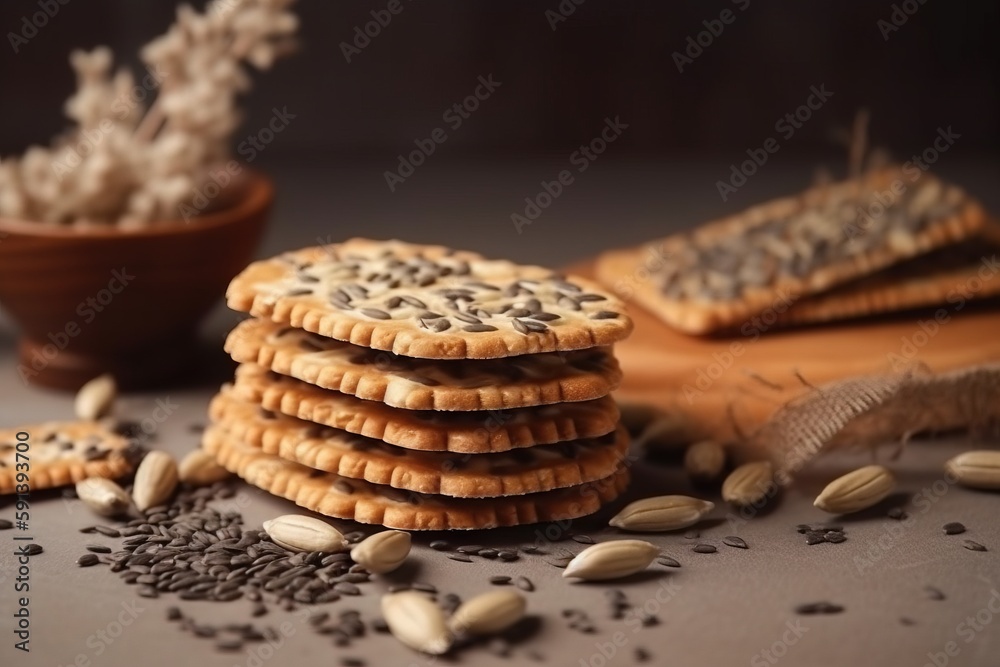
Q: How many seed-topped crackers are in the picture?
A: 8